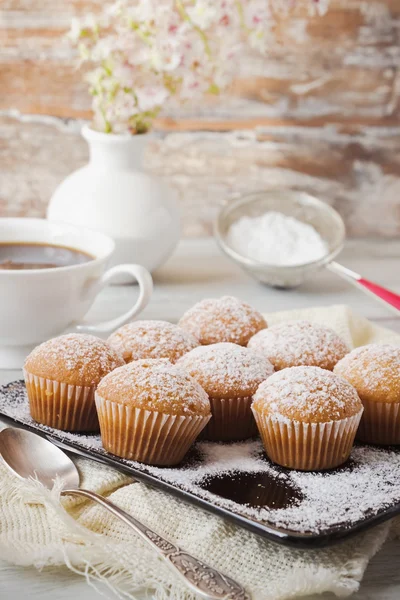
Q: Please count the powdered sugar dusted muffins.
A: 8